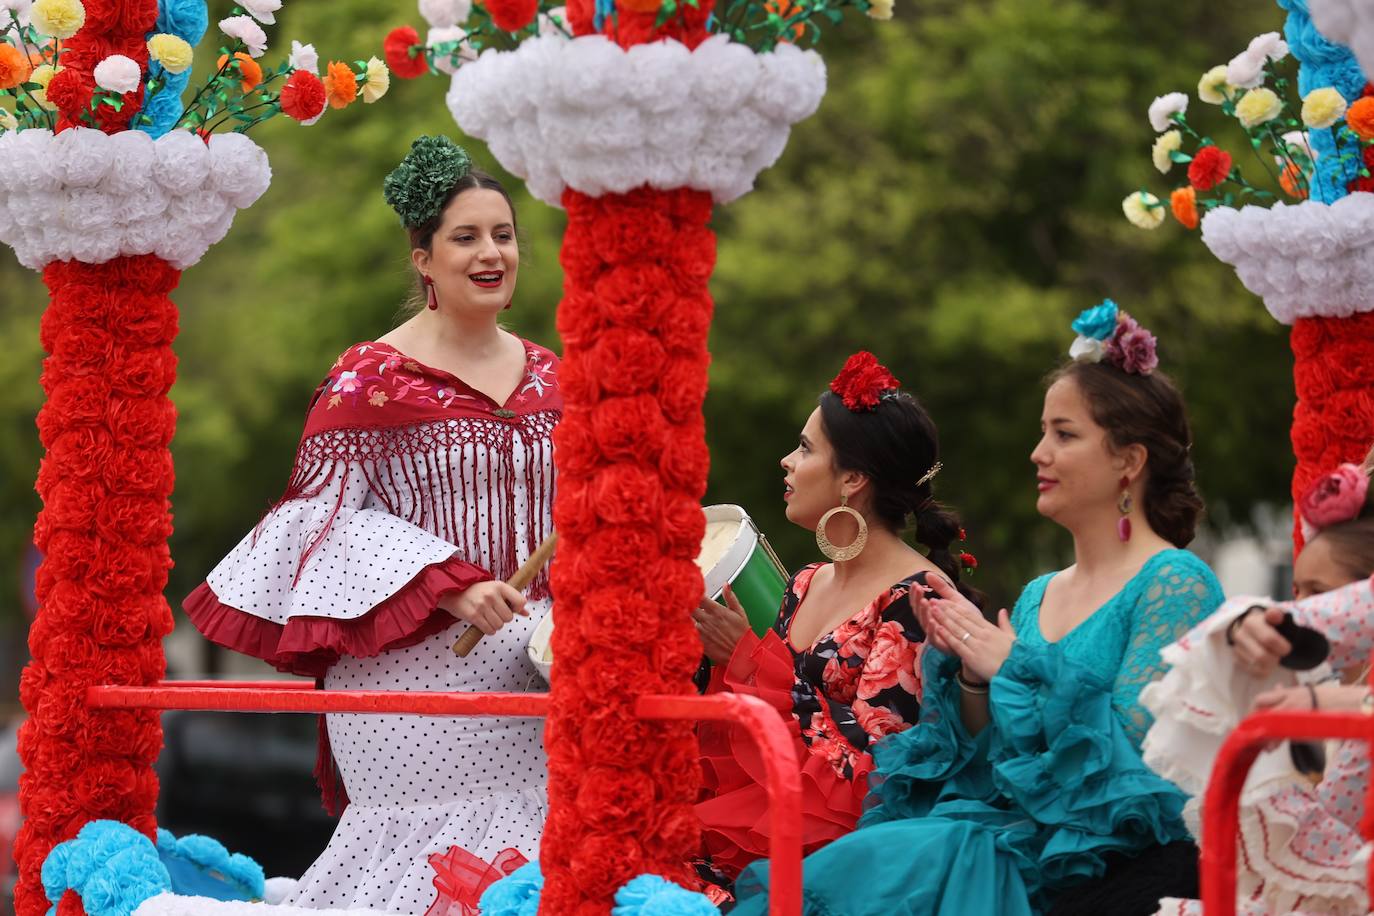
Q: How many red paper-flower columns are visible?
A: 3